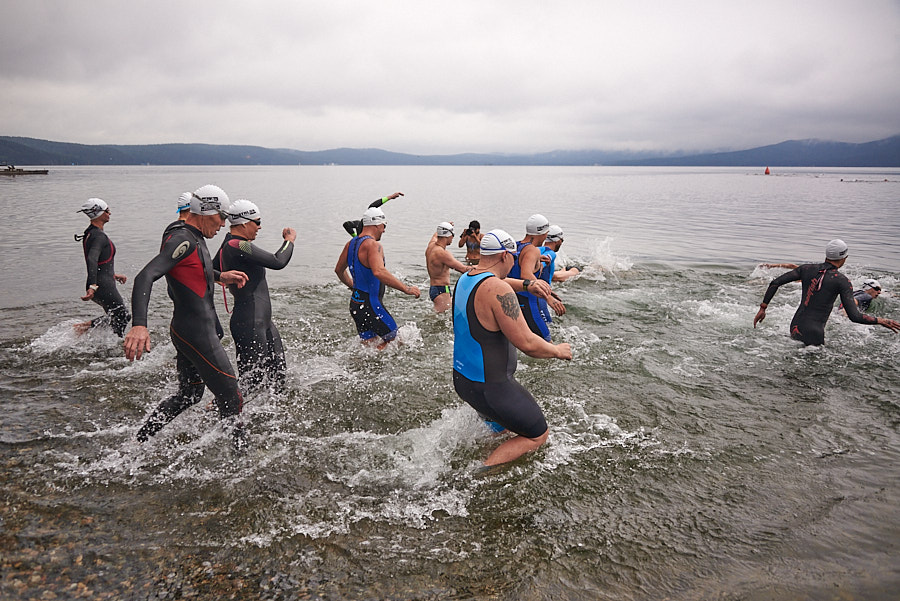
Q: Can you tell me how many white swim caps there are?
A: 11